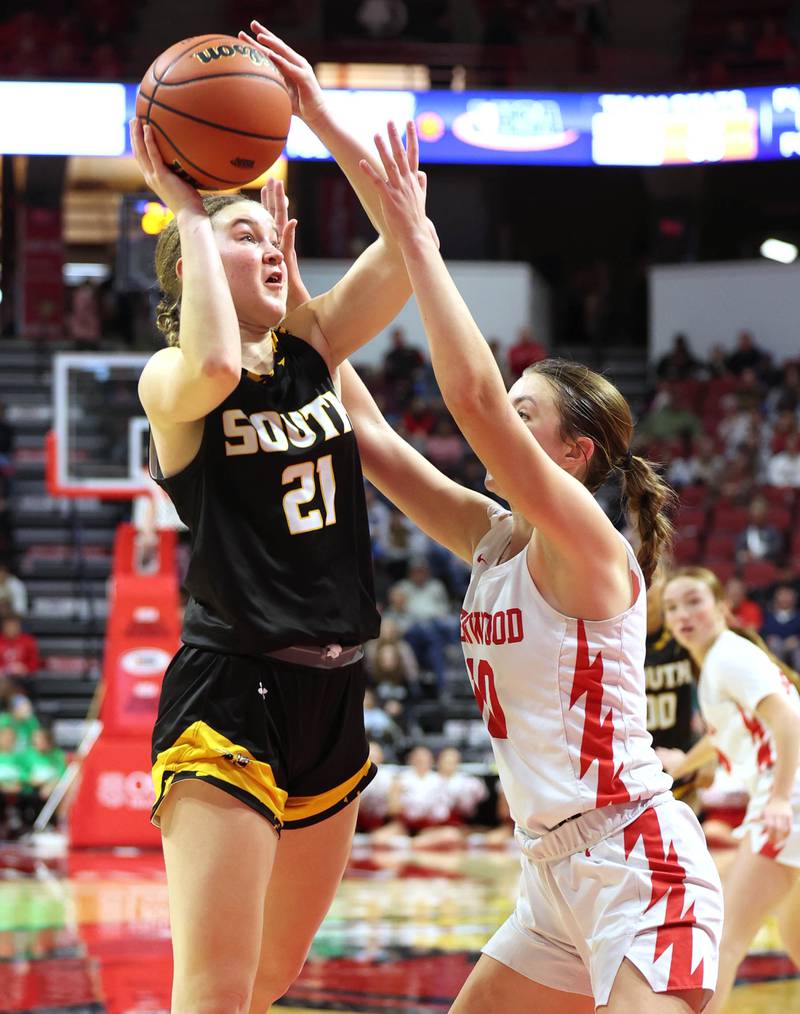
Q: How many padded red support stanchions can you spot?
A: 1